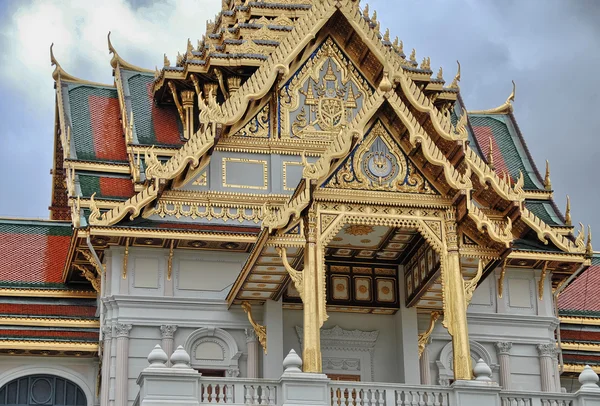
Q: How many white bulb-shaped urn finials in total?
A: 5